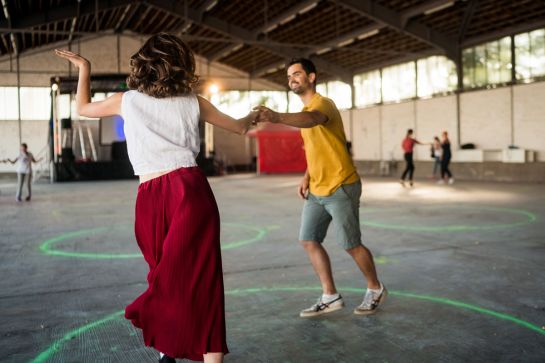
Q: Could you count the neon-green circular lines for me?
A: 3